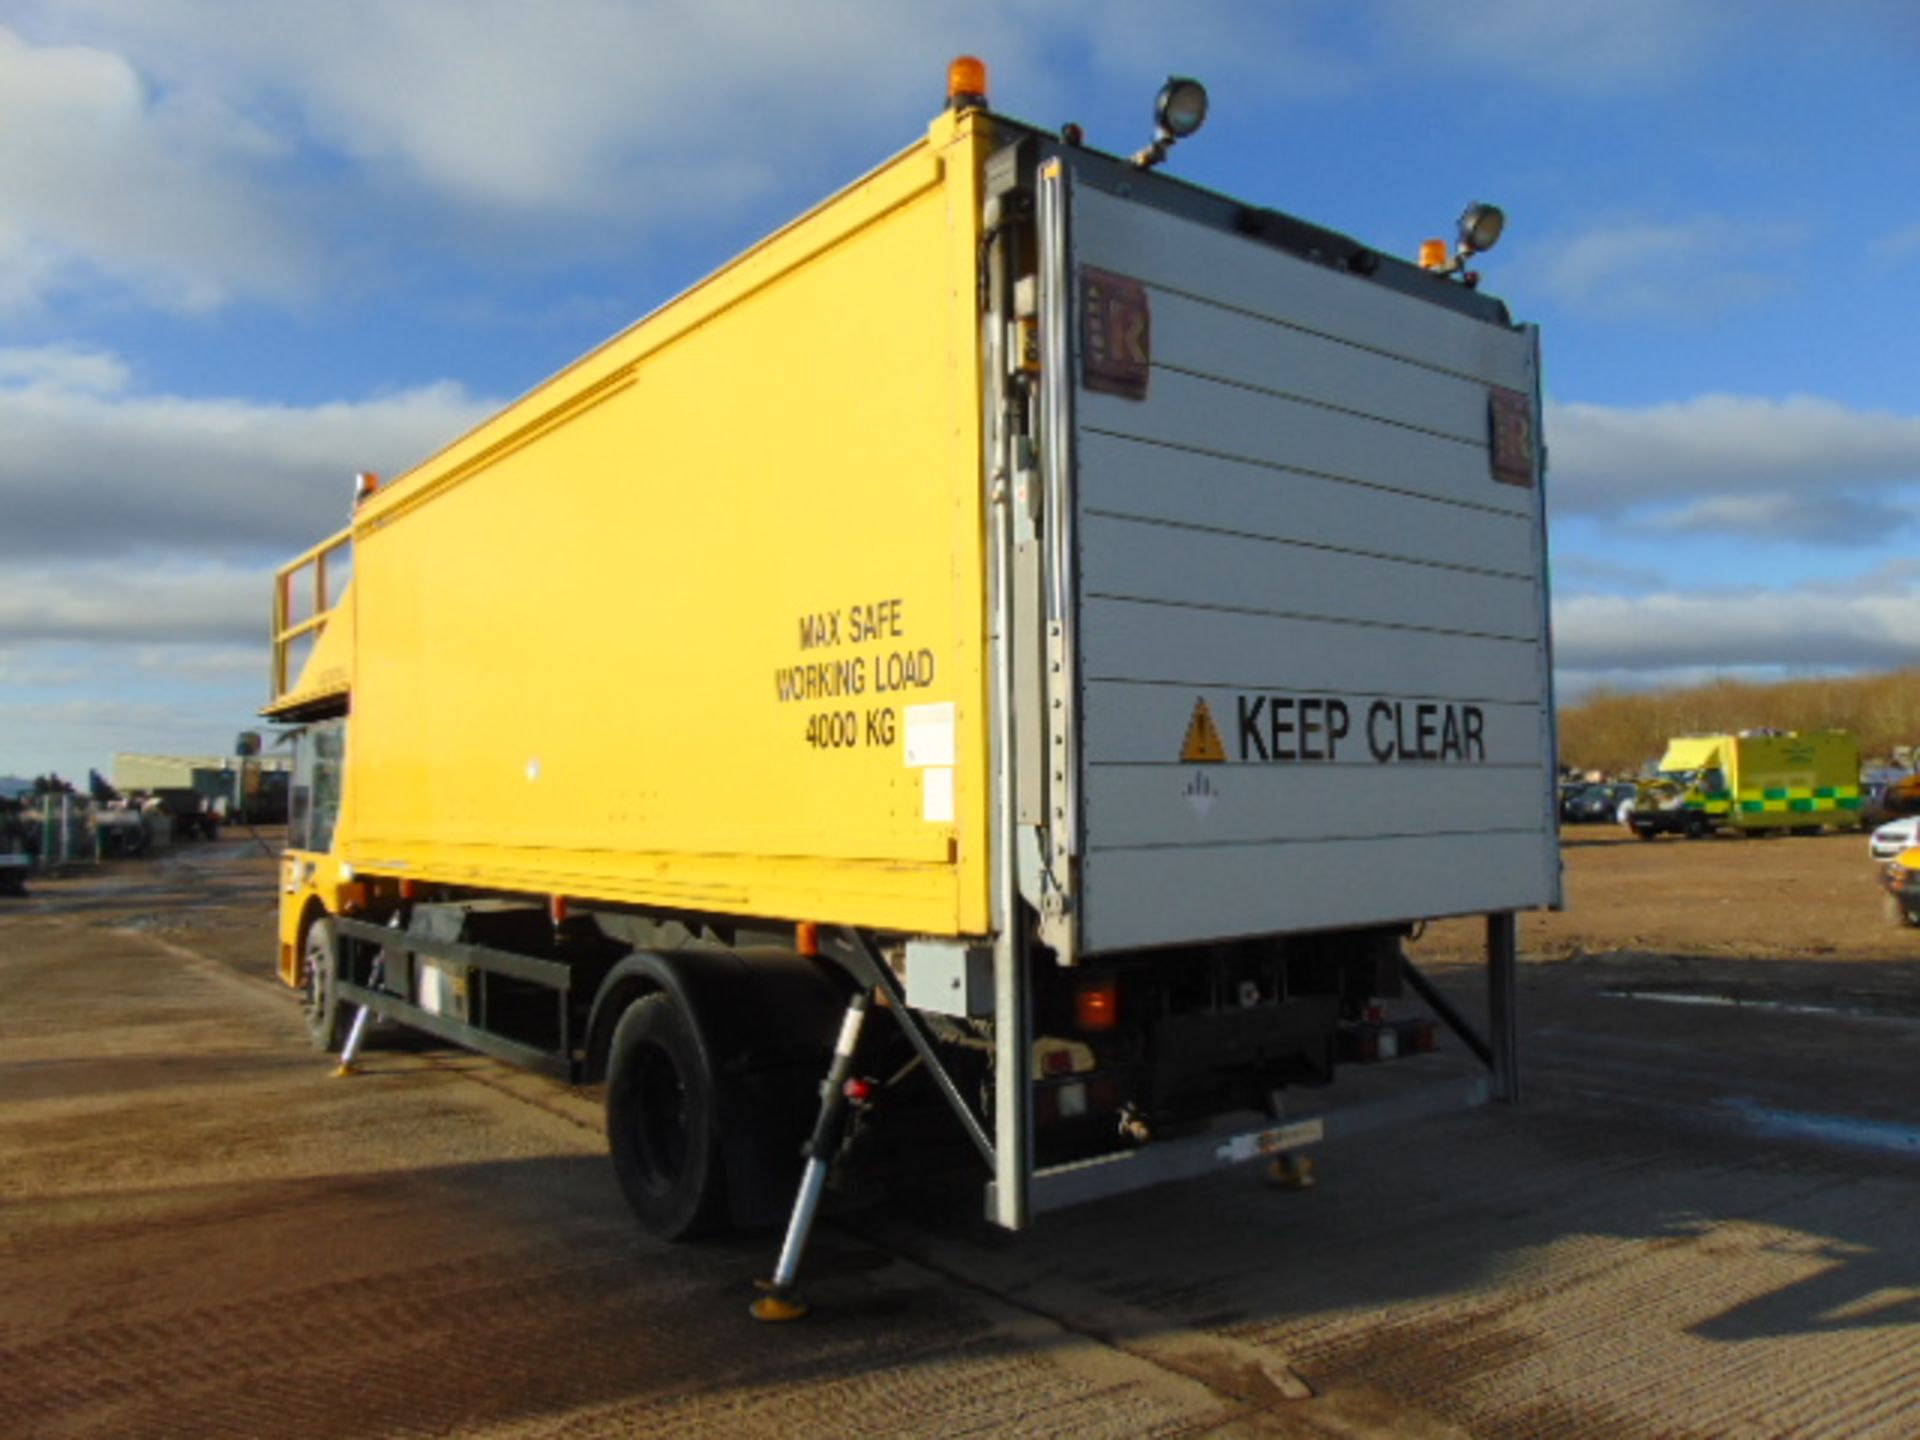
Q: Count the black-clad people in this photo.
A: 0